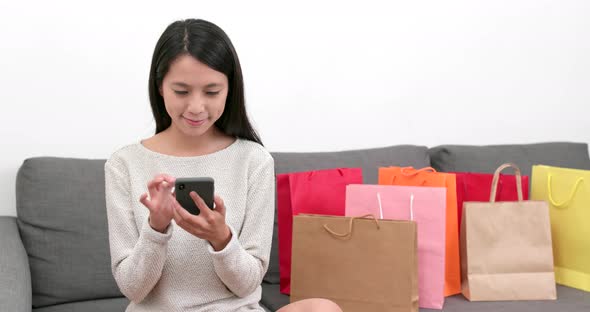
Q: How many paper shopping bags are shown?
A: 7